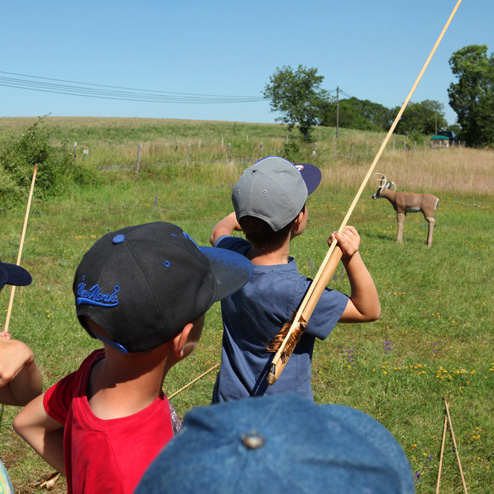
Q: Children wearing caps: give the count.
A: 4